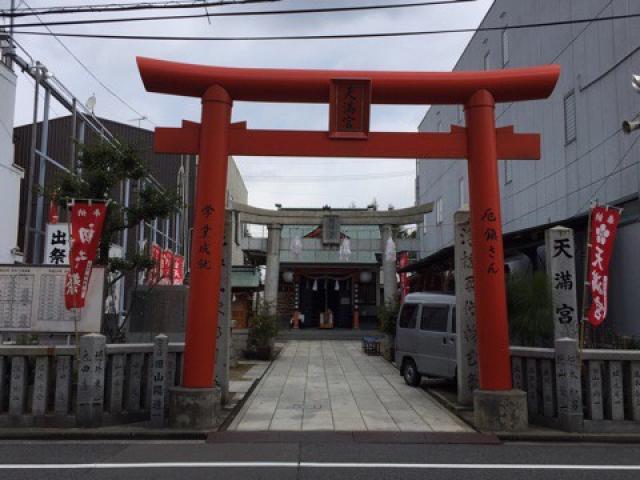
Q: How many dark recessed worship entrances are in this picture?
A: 1